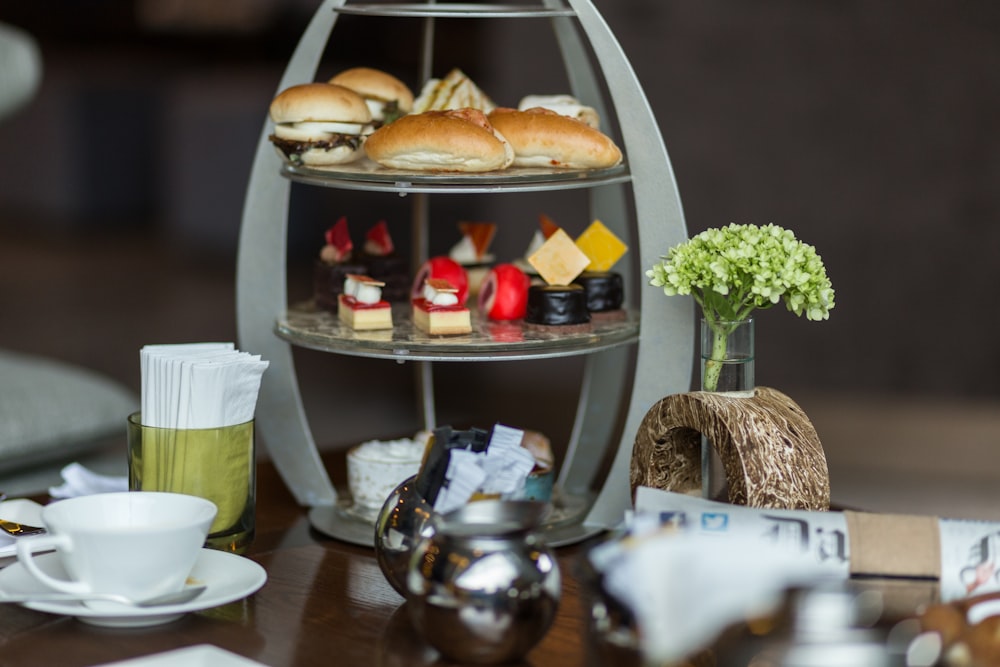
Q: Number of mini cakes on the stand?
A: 10